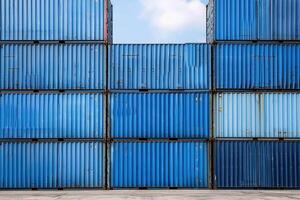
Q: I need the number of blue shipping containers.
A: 11